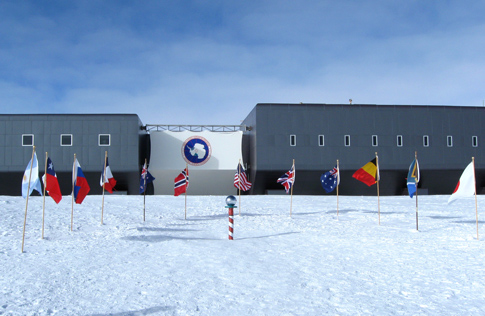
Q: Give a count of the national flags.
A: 12